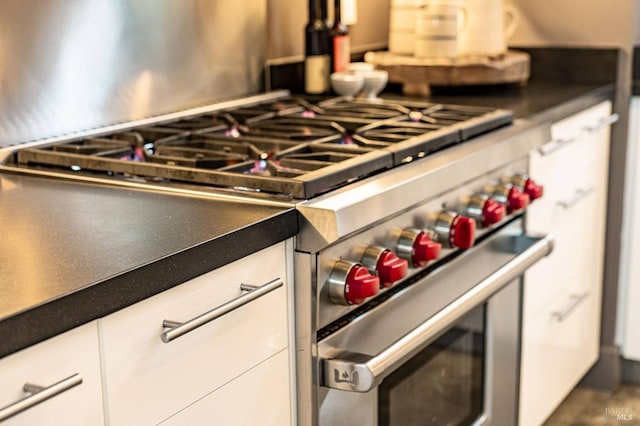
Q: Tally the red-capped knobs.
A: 7